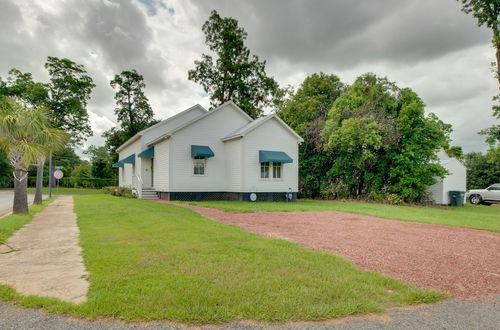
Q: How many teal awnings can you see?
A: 5